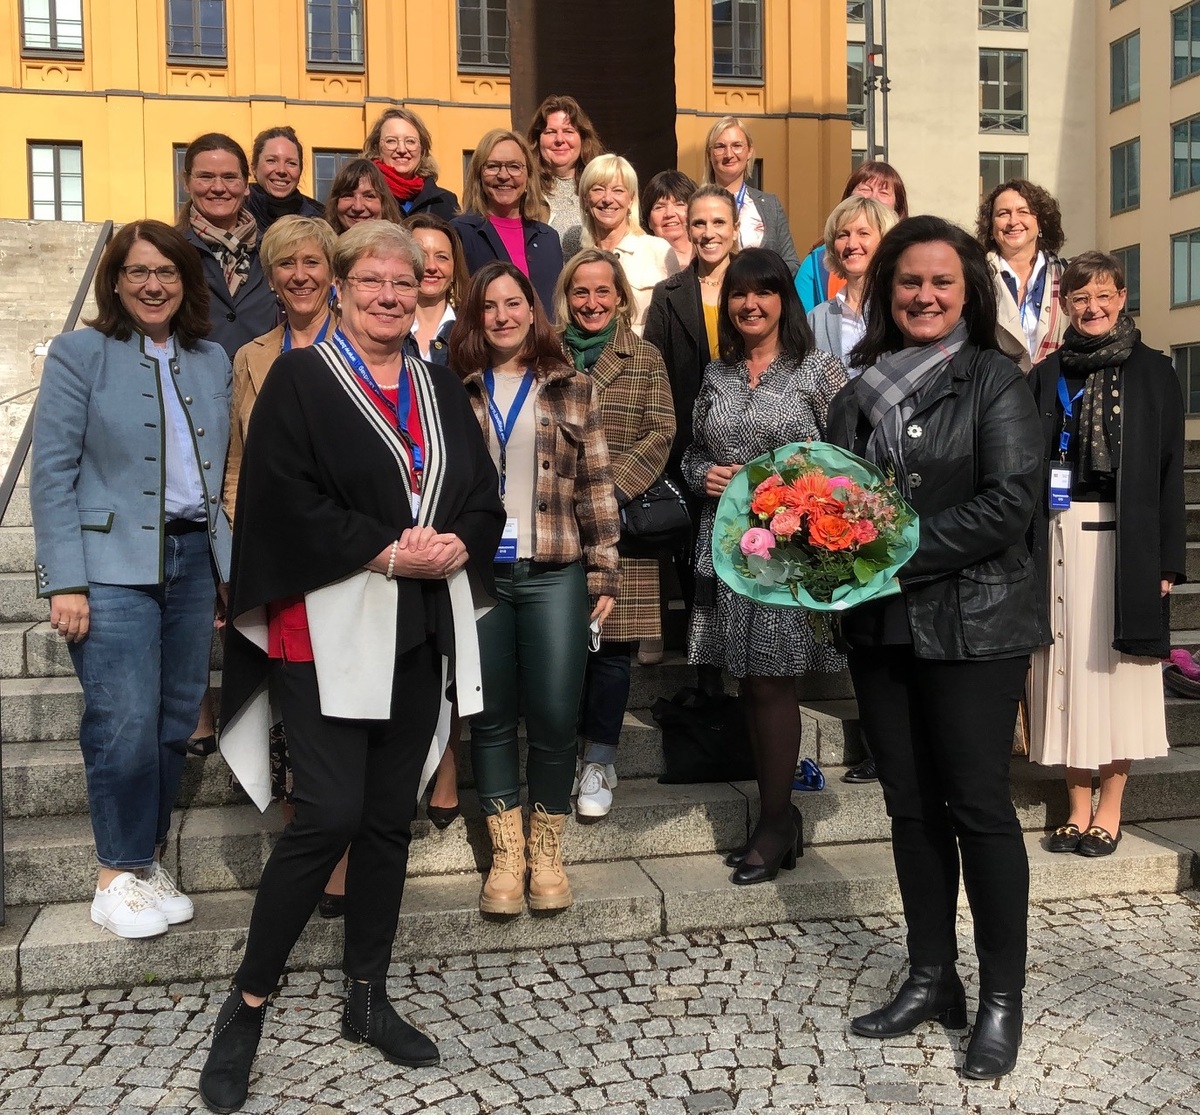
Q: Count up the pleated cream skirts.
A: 1